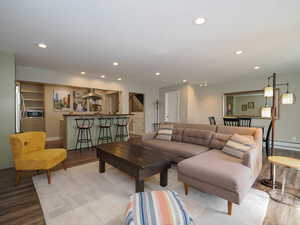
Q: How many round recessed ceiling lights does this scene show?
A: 10